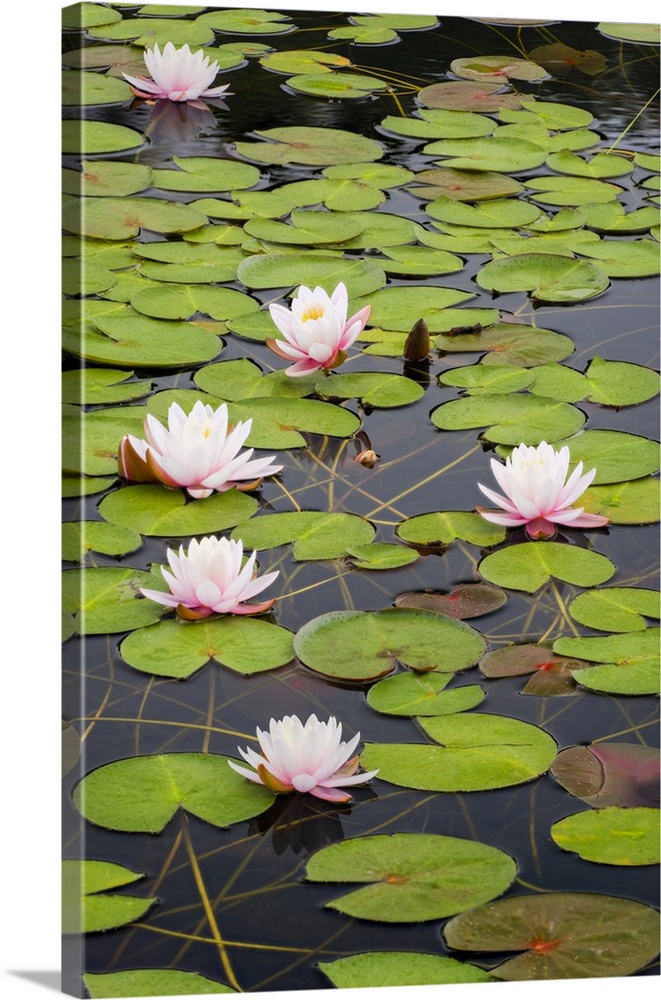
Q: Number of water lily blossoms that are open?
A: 6